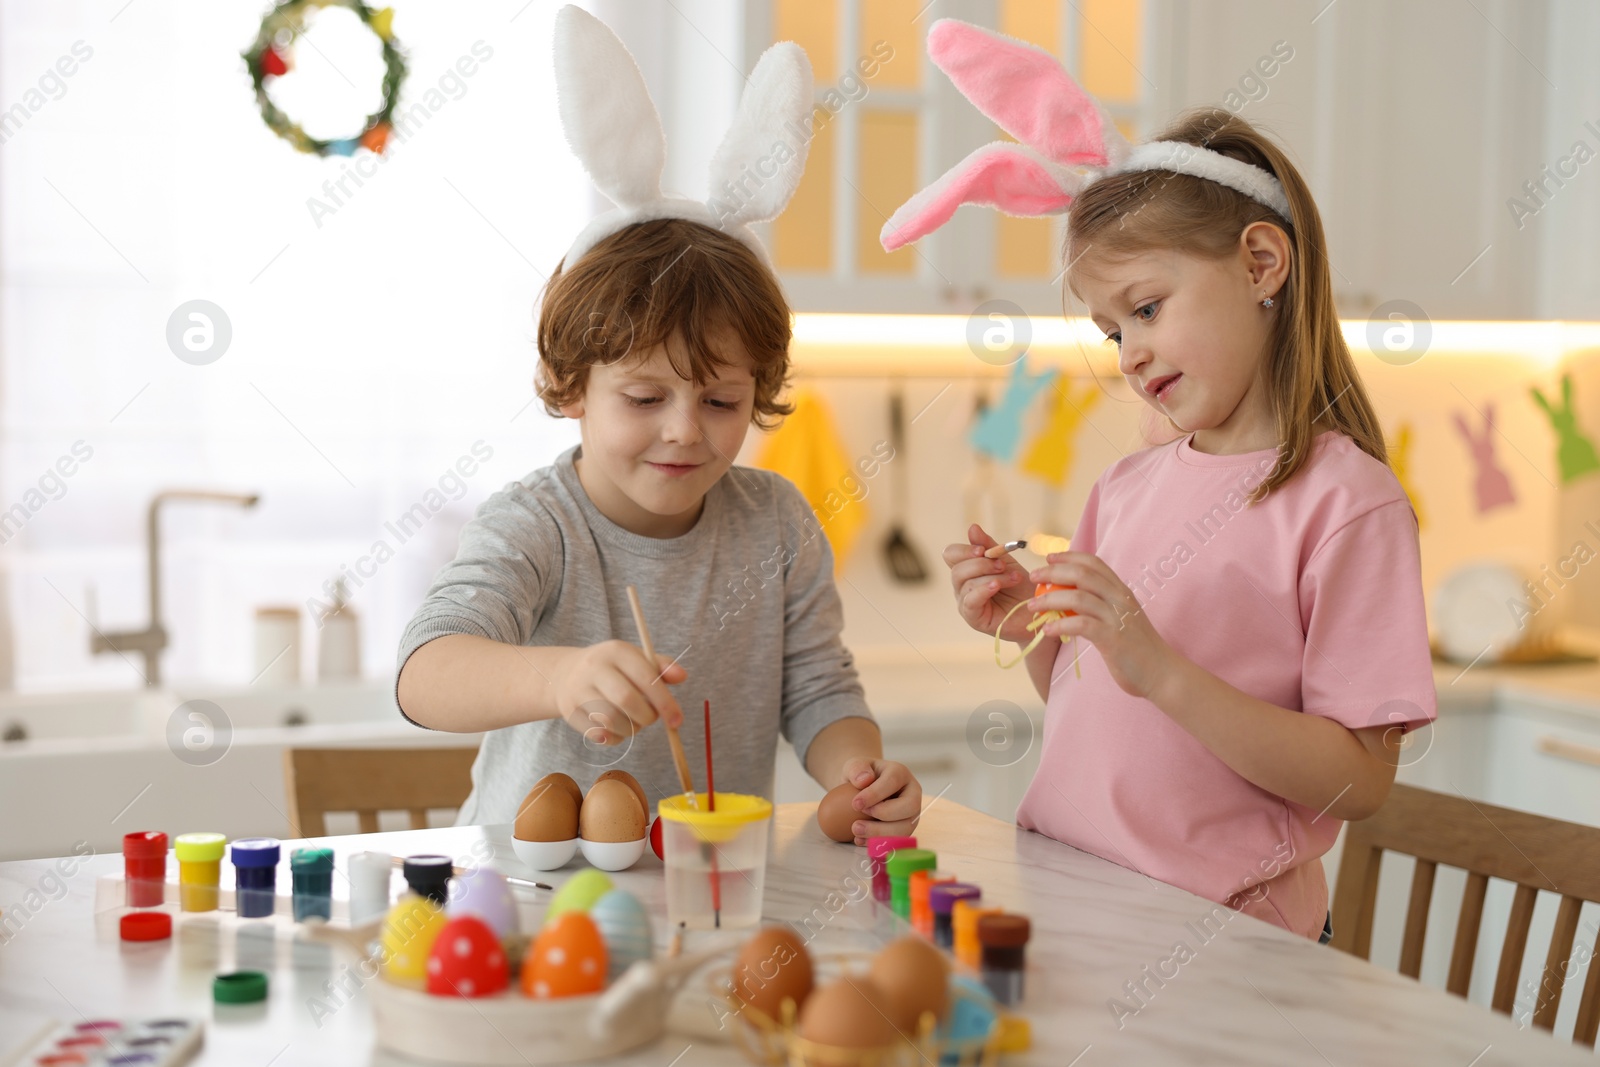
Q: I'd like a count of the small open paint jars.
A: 5